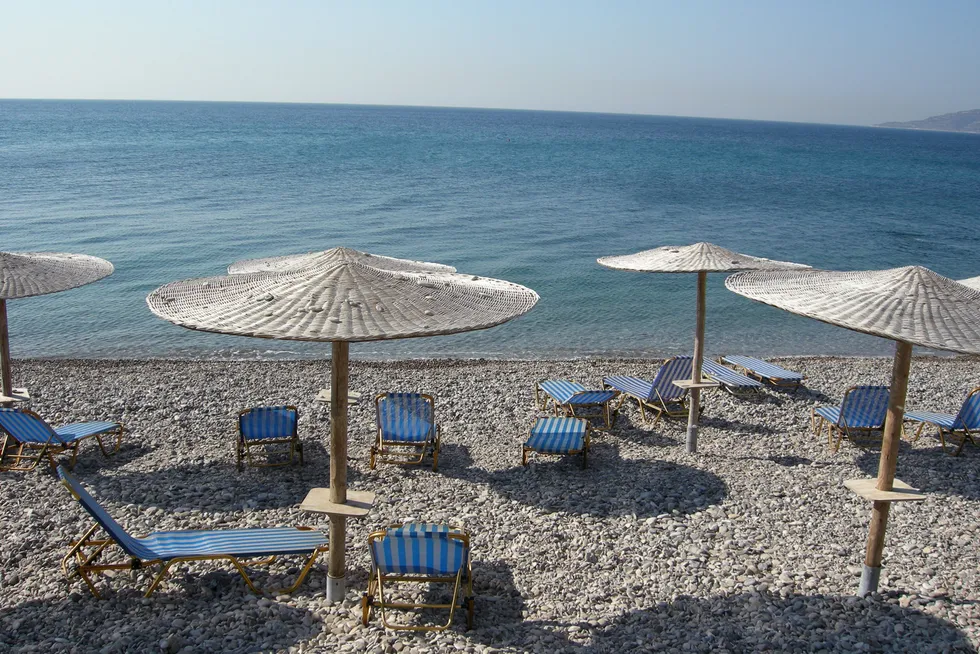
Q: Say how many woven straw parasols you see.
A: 6